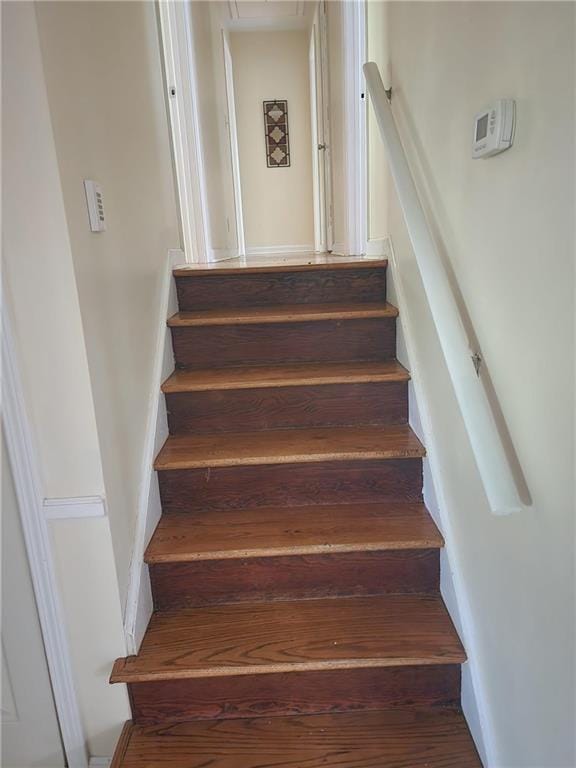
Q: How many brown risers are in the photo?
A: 6